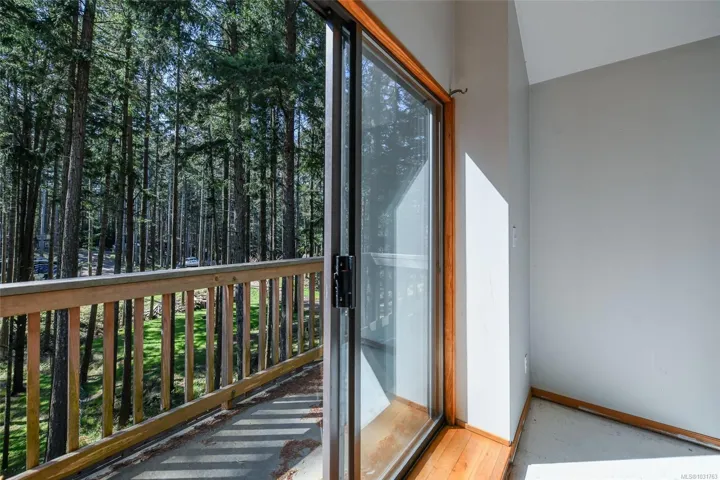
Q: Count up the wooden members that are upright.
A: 15